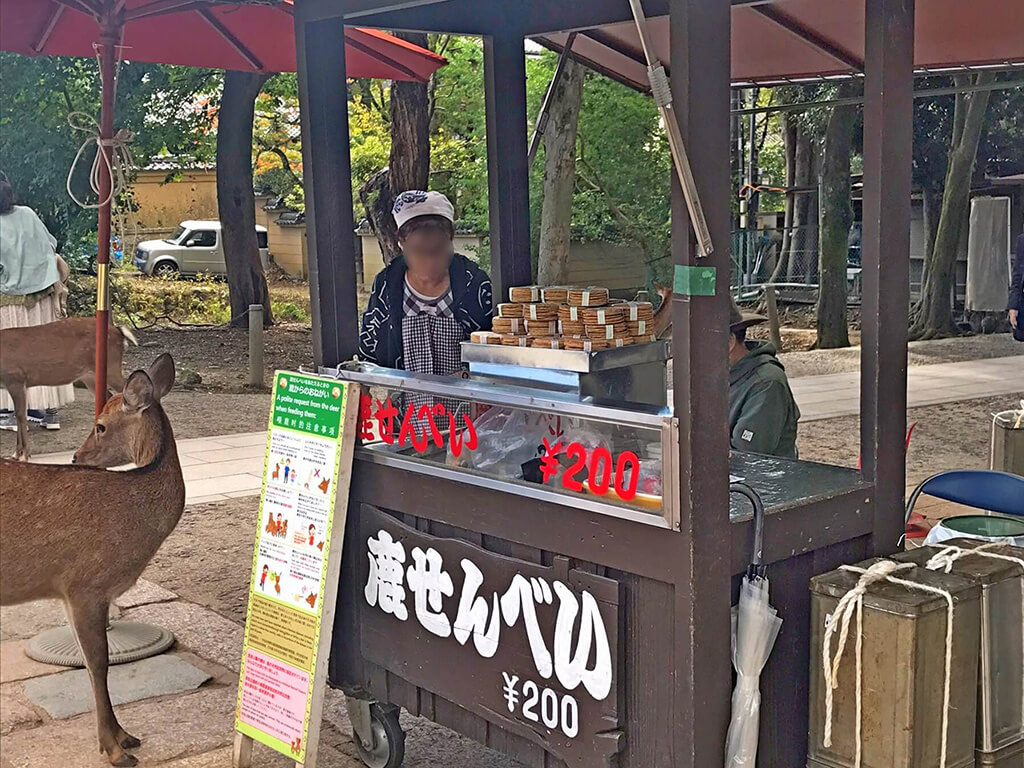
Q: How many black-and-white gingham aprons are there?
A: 1